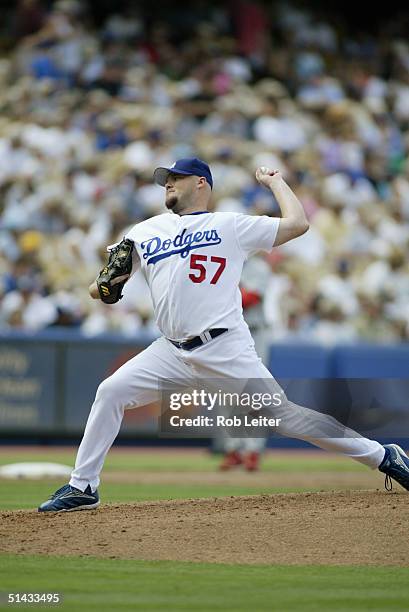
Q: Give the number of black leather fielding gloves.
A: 1